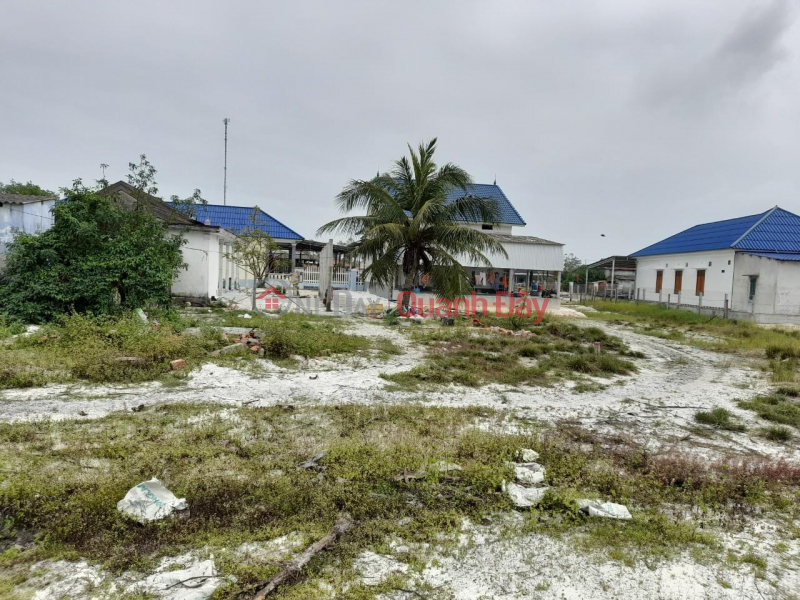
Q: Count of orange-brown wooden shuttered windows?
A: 3